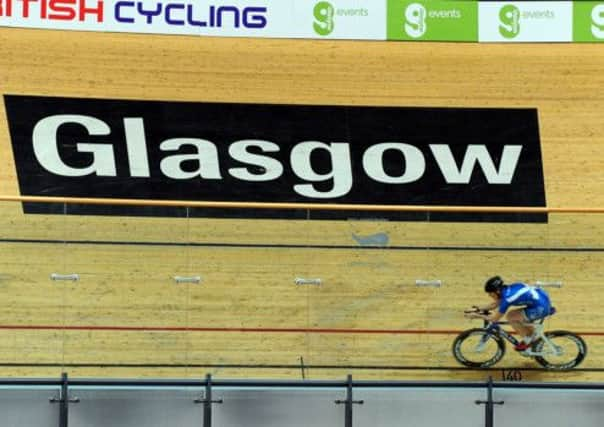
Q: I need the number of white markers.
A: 5